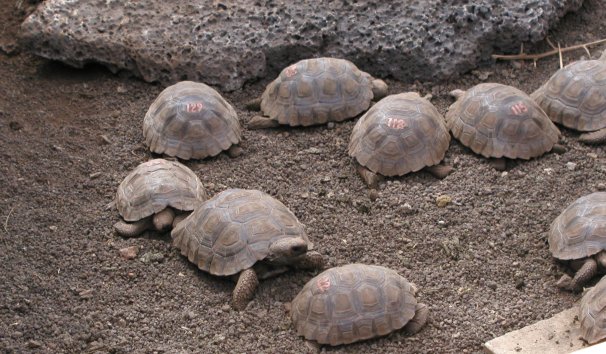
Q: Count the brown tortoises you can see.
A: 10